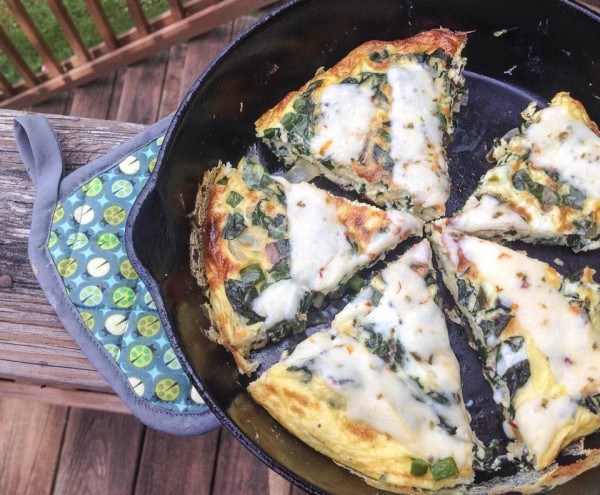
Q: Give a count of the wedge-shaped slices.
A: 5